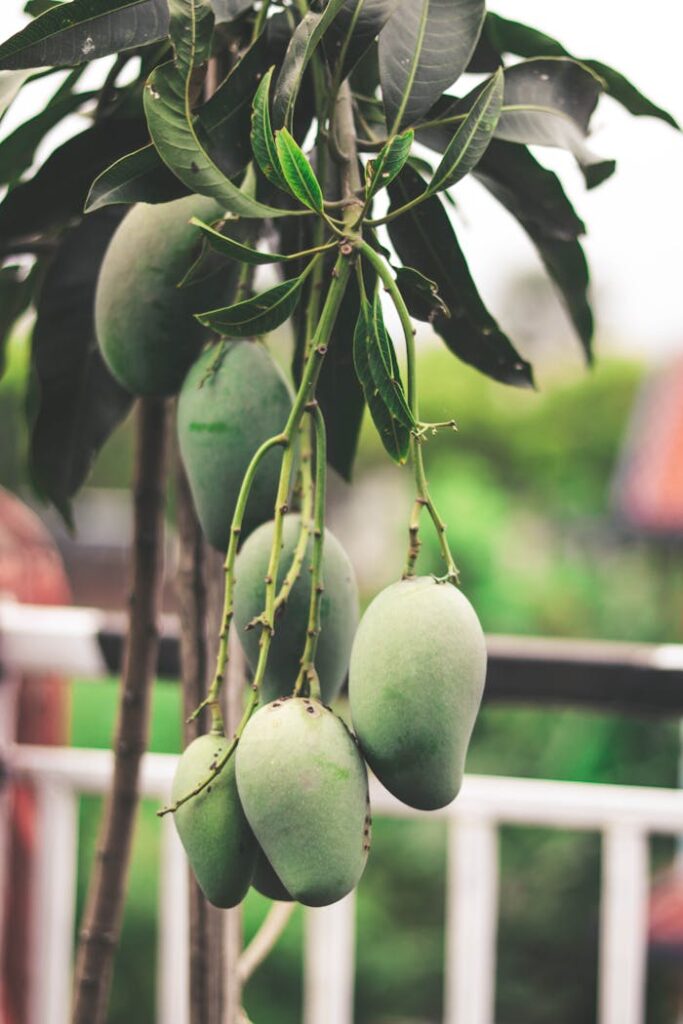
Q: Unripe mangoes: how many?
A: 7